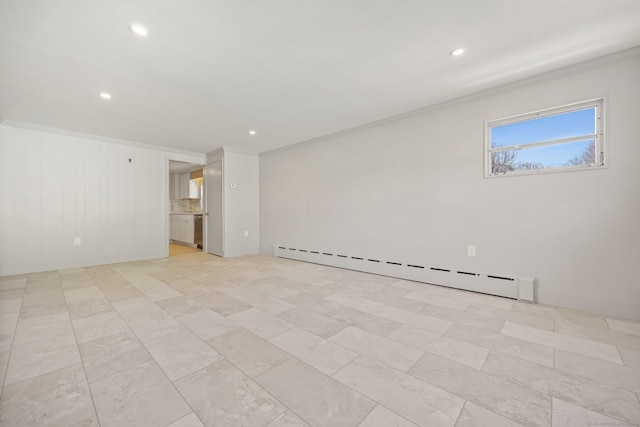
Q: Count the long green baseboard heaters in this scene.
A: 0